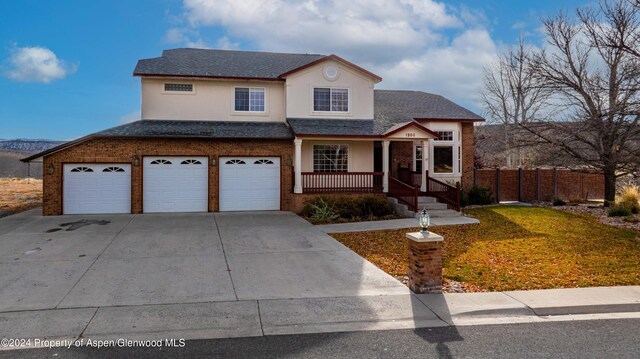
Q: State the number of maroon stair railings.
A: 2